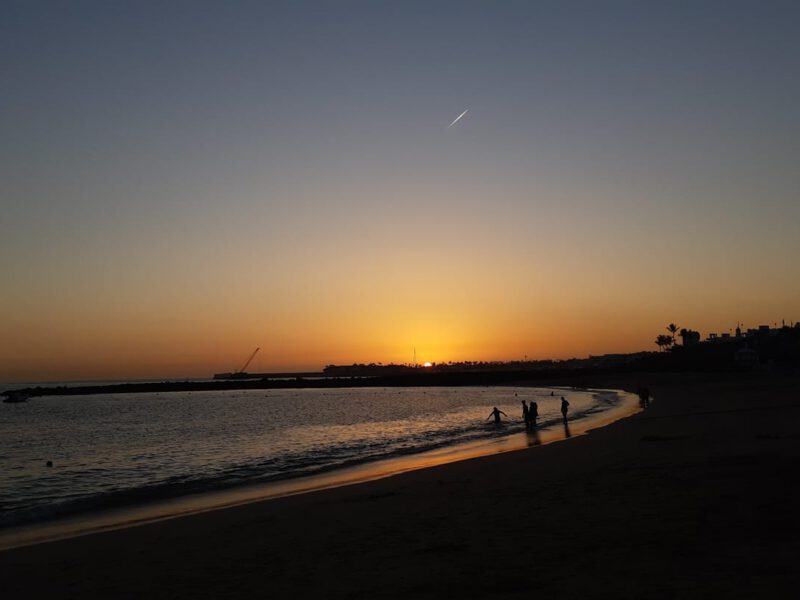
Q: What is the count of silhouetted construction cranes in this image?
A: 1